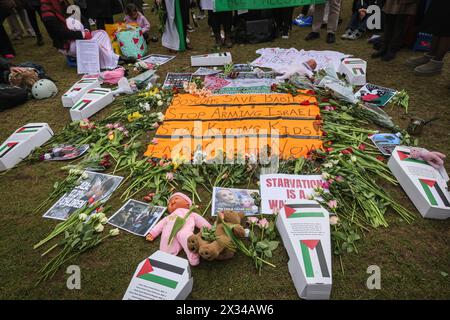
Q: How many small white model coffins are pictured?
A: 8